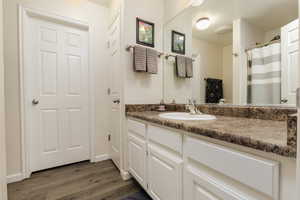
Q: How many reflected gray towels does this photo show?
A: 2